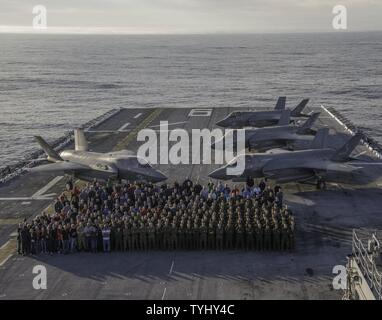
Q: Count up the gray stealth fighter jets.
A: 4